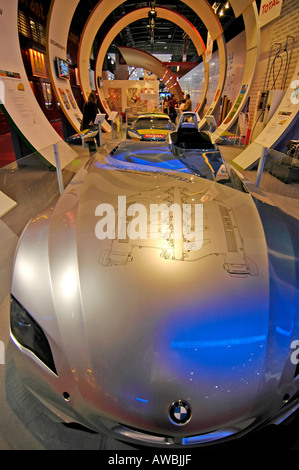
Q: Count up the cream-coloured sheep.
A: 0